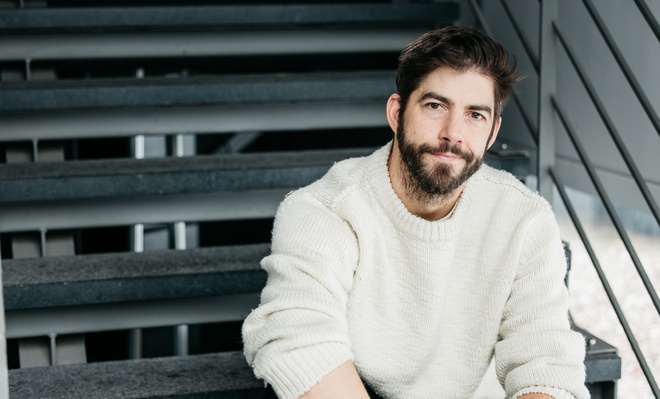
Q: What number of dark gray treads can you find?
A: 5